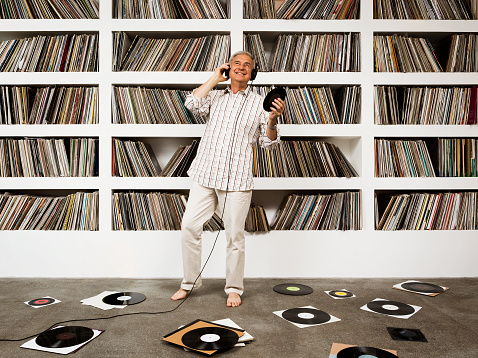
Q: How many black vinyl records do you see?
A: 12